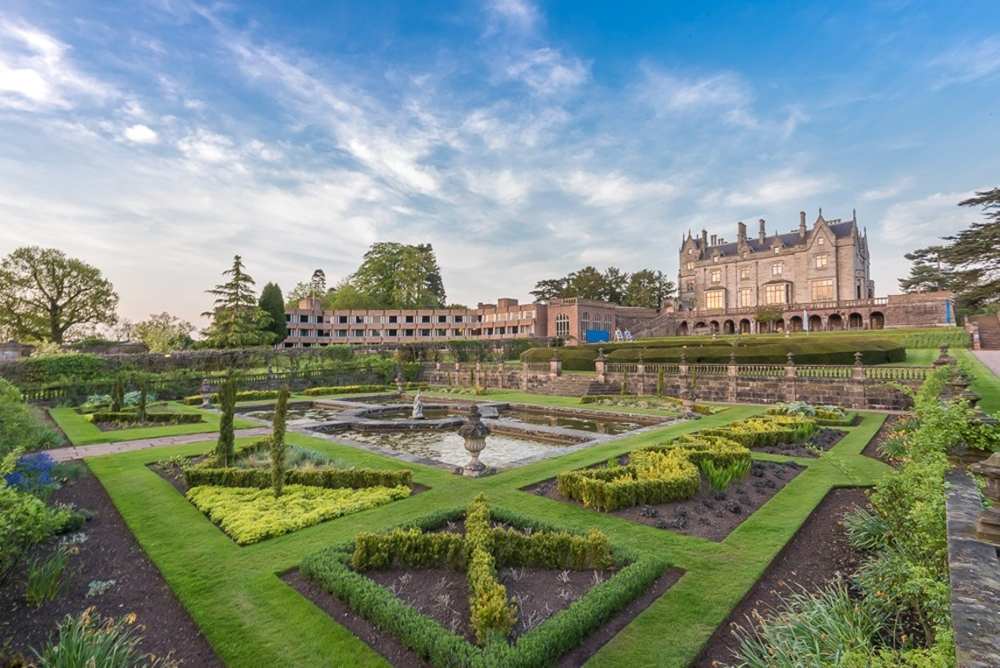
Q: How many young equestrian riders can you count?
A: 0